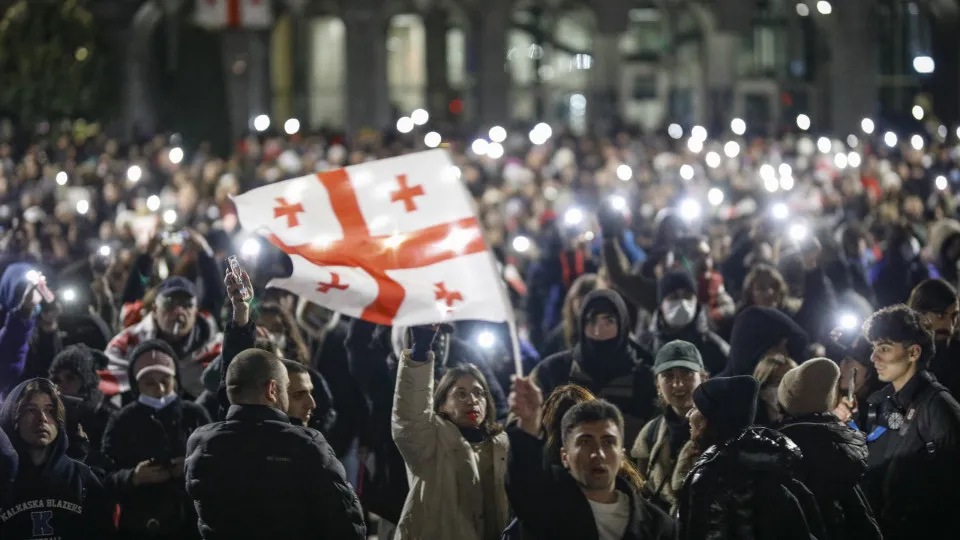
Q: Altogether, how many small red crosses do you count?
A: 4